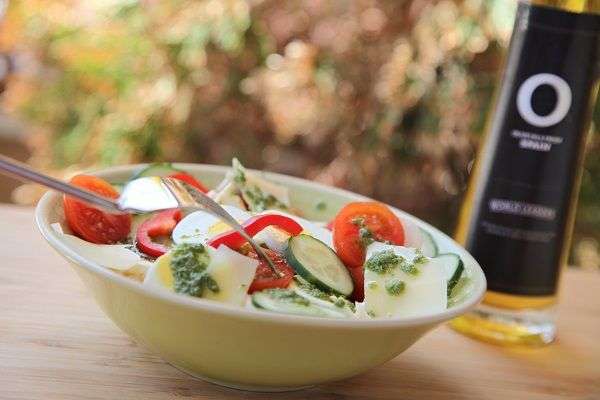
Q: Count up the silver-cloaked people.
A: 0